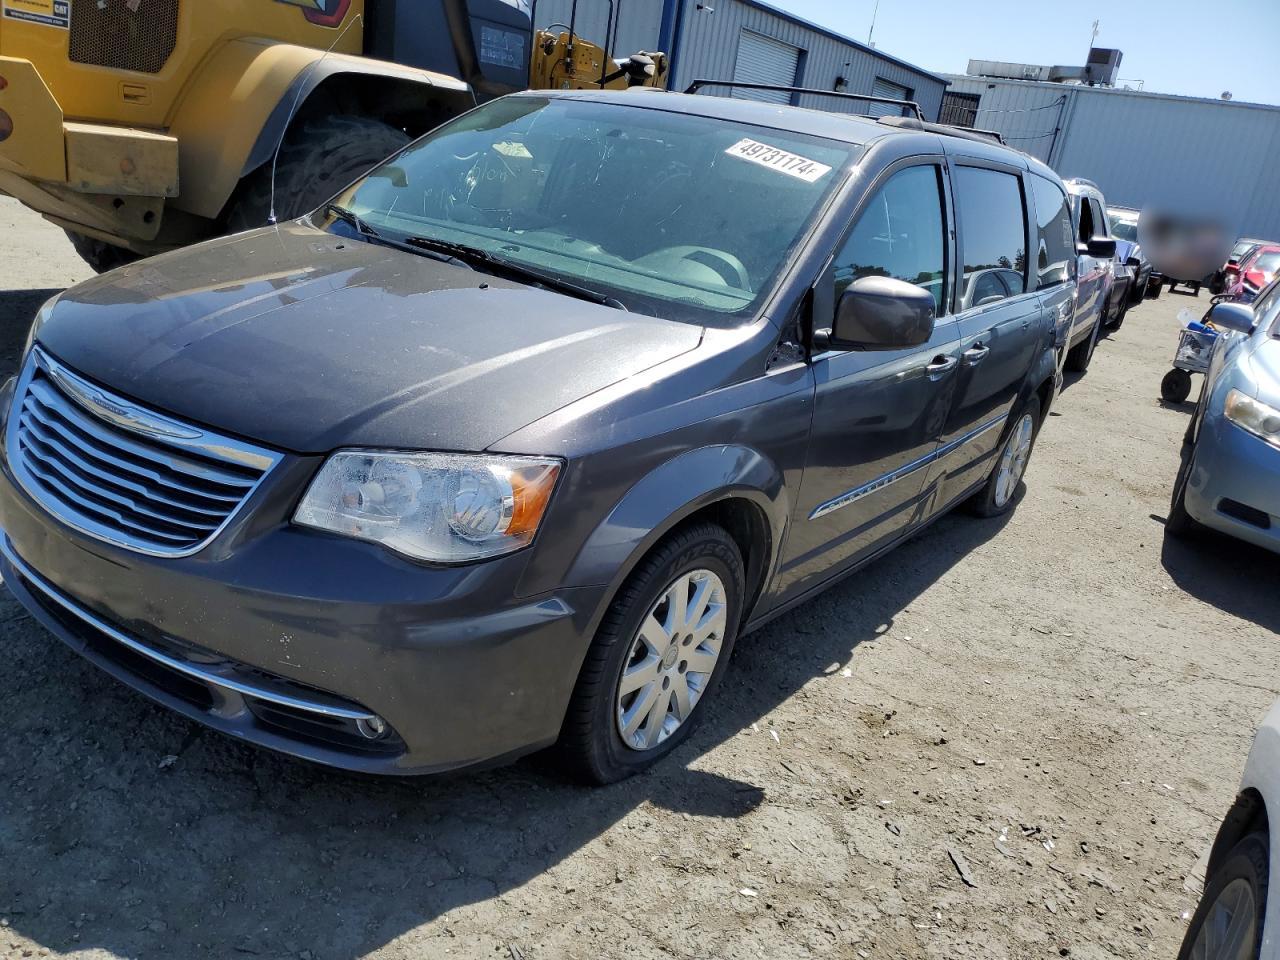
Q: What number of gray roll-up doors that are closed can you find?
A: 2